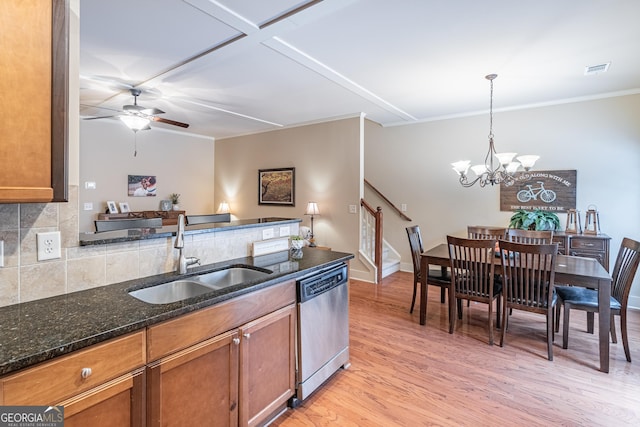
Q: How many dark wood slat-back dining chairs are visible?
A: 6